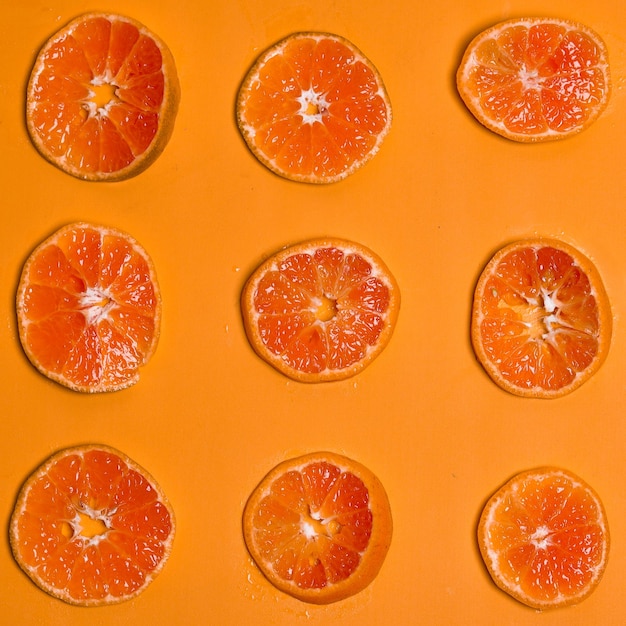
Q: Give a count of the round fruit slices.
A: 9